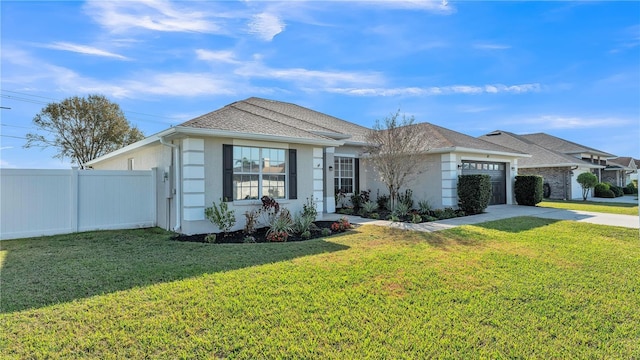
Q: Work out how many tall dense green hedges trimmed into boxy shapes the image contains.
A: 2